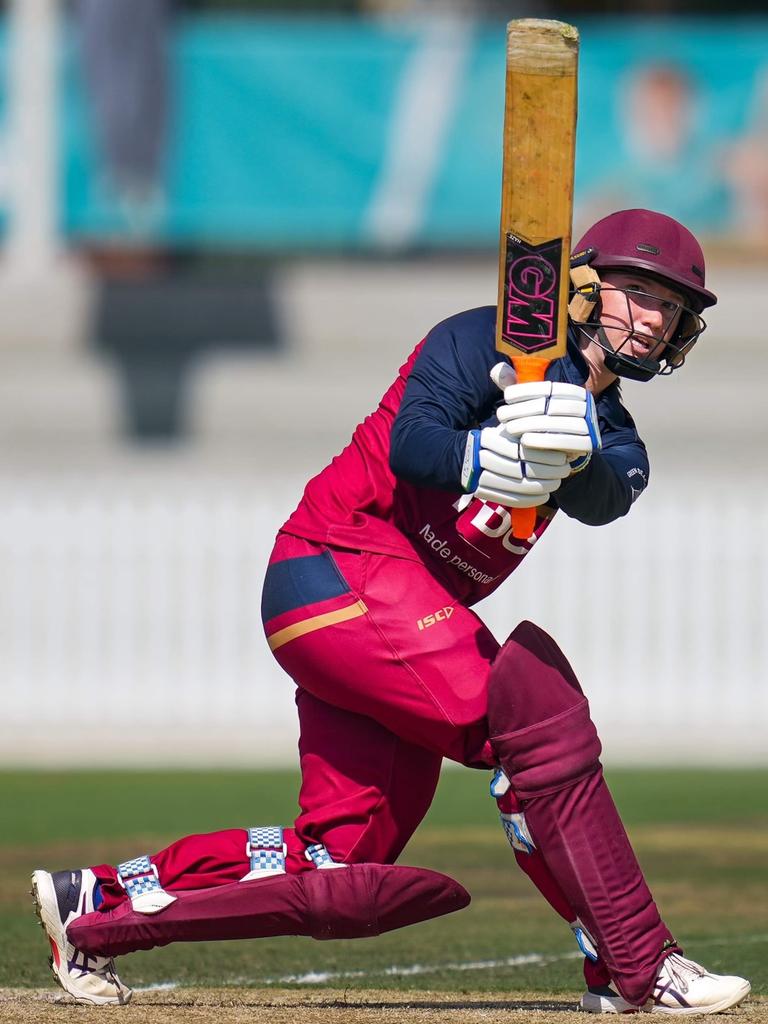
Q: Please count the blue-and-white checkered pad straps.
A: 3